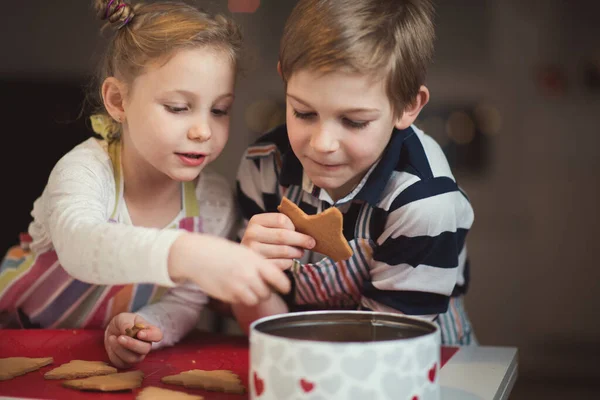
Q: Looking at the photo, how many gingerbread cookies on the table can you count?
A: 5